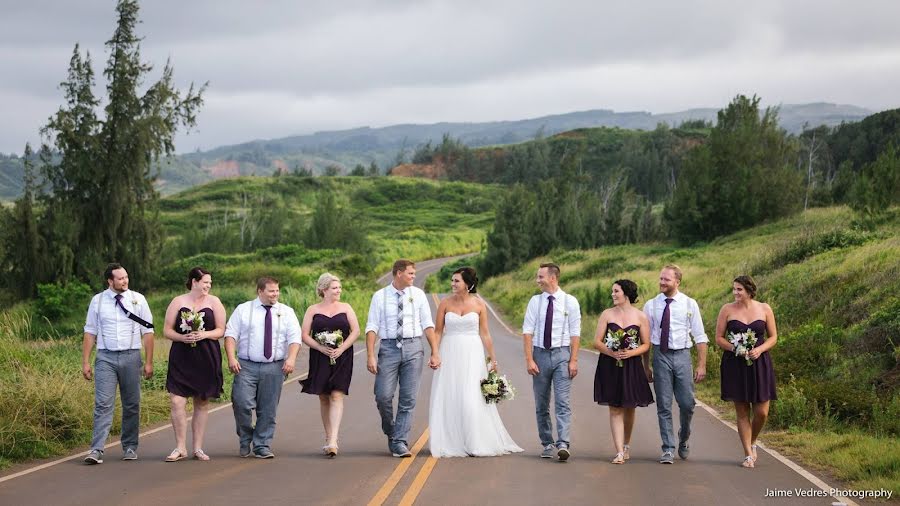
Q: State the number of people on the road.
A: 10